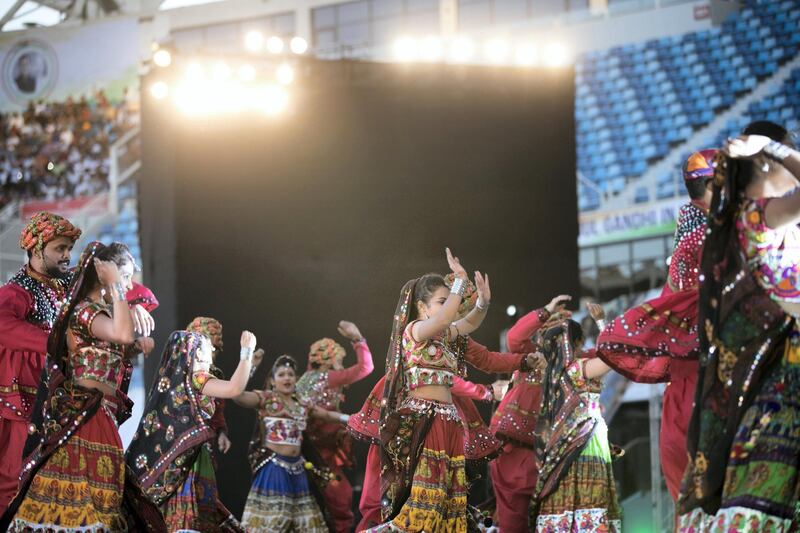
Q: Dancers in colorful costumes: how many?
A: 12